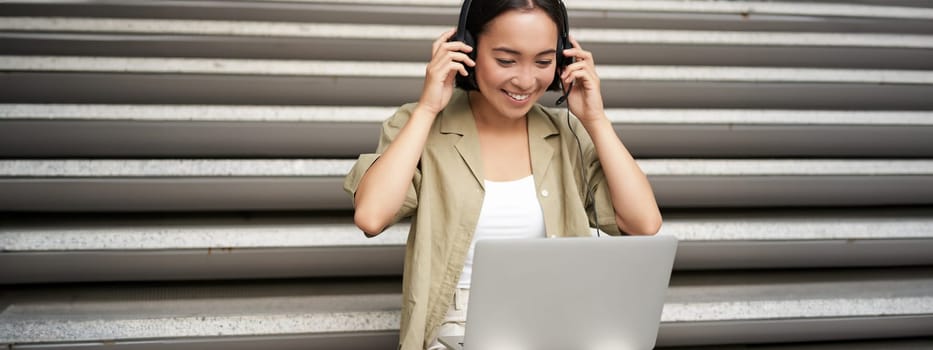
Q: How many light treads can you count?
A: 7